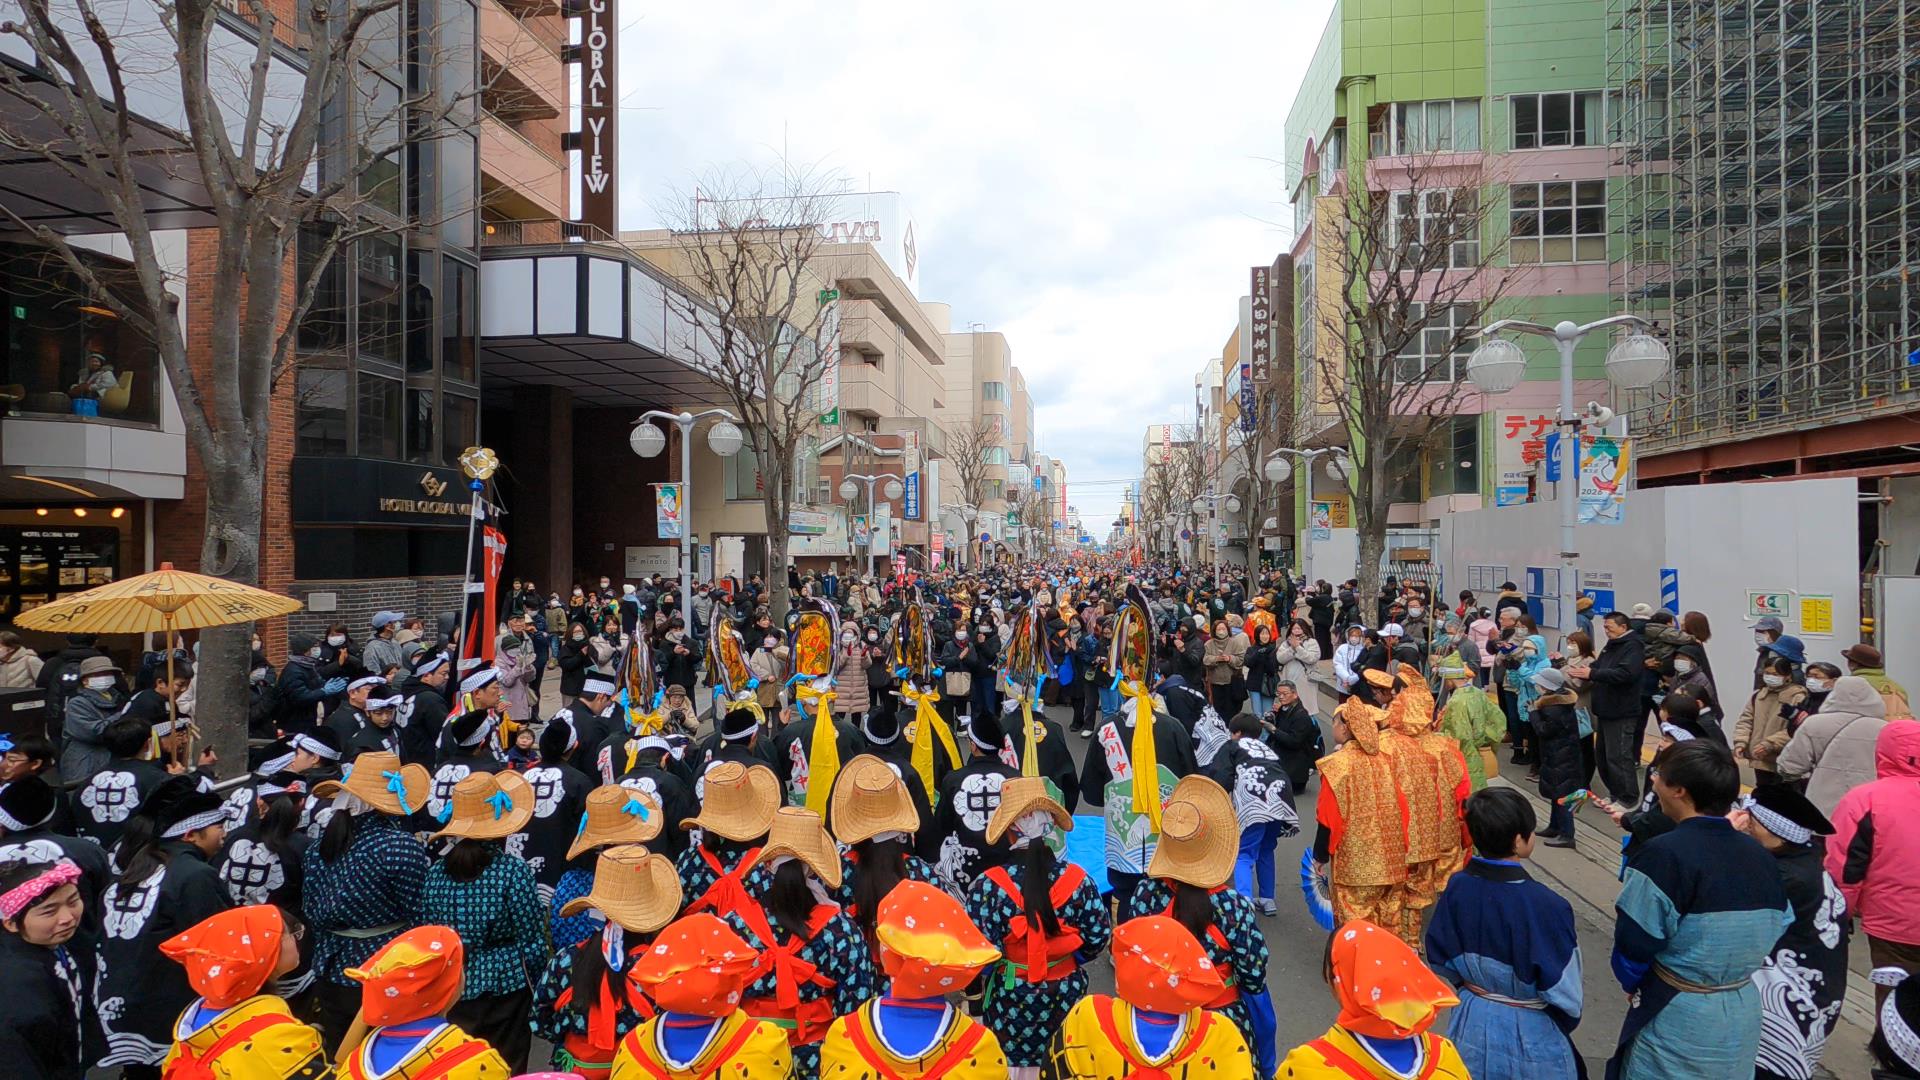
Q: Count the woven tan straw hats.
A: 9